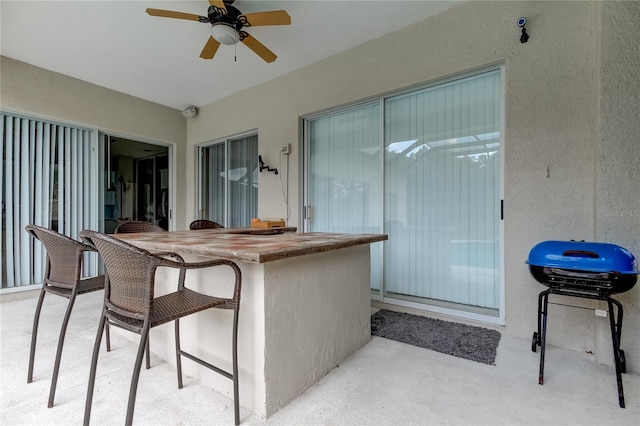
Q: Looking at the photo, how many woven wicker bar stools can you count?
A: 4